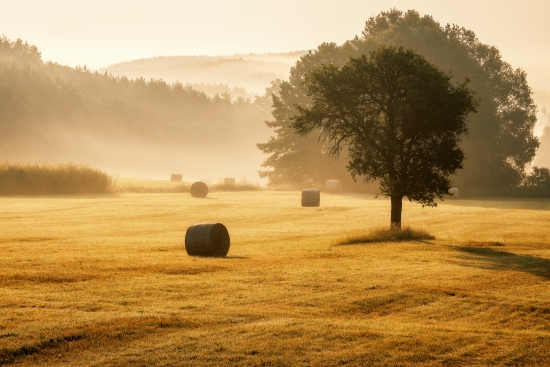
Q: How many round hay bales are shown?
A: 7